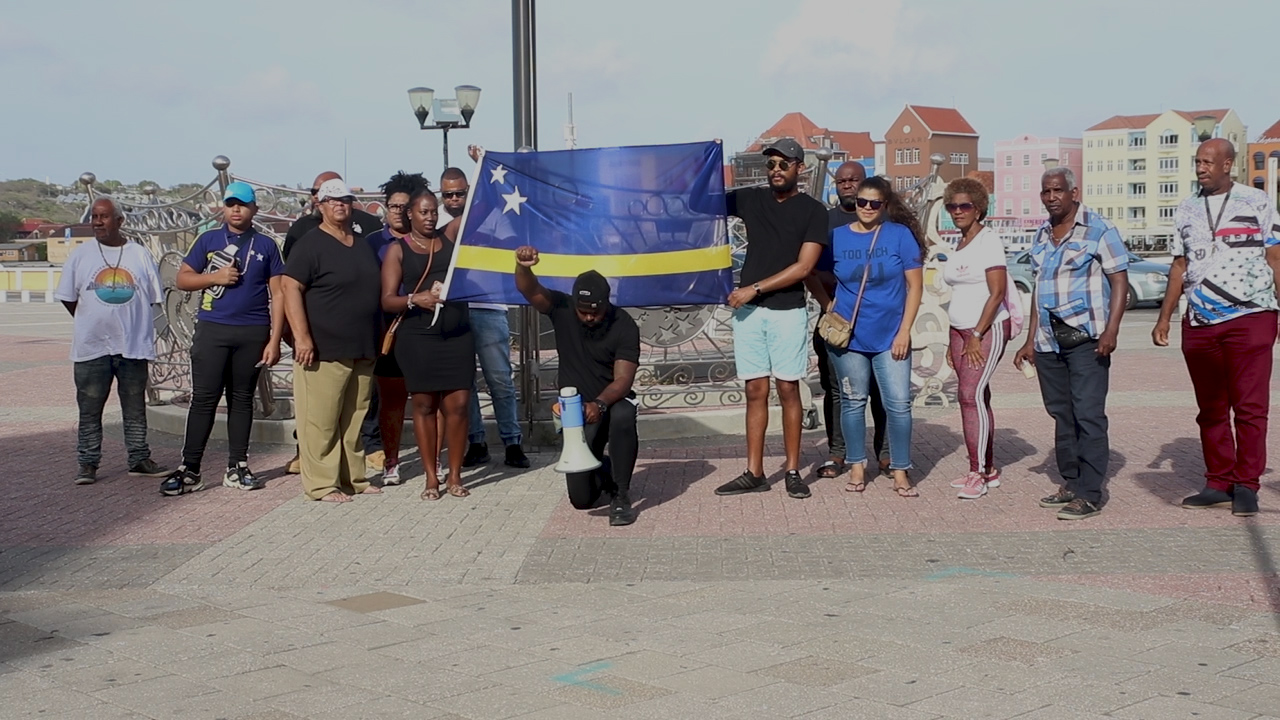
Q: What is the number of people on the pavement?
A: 14